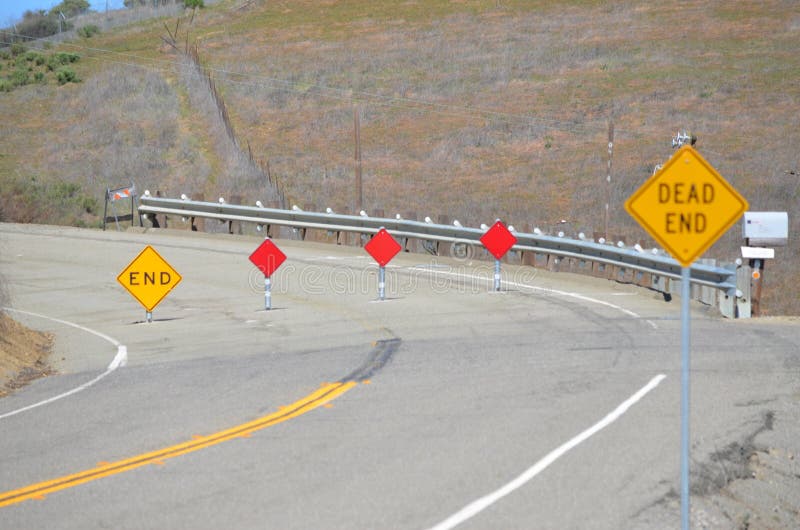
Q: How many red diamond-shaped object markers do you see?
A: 3